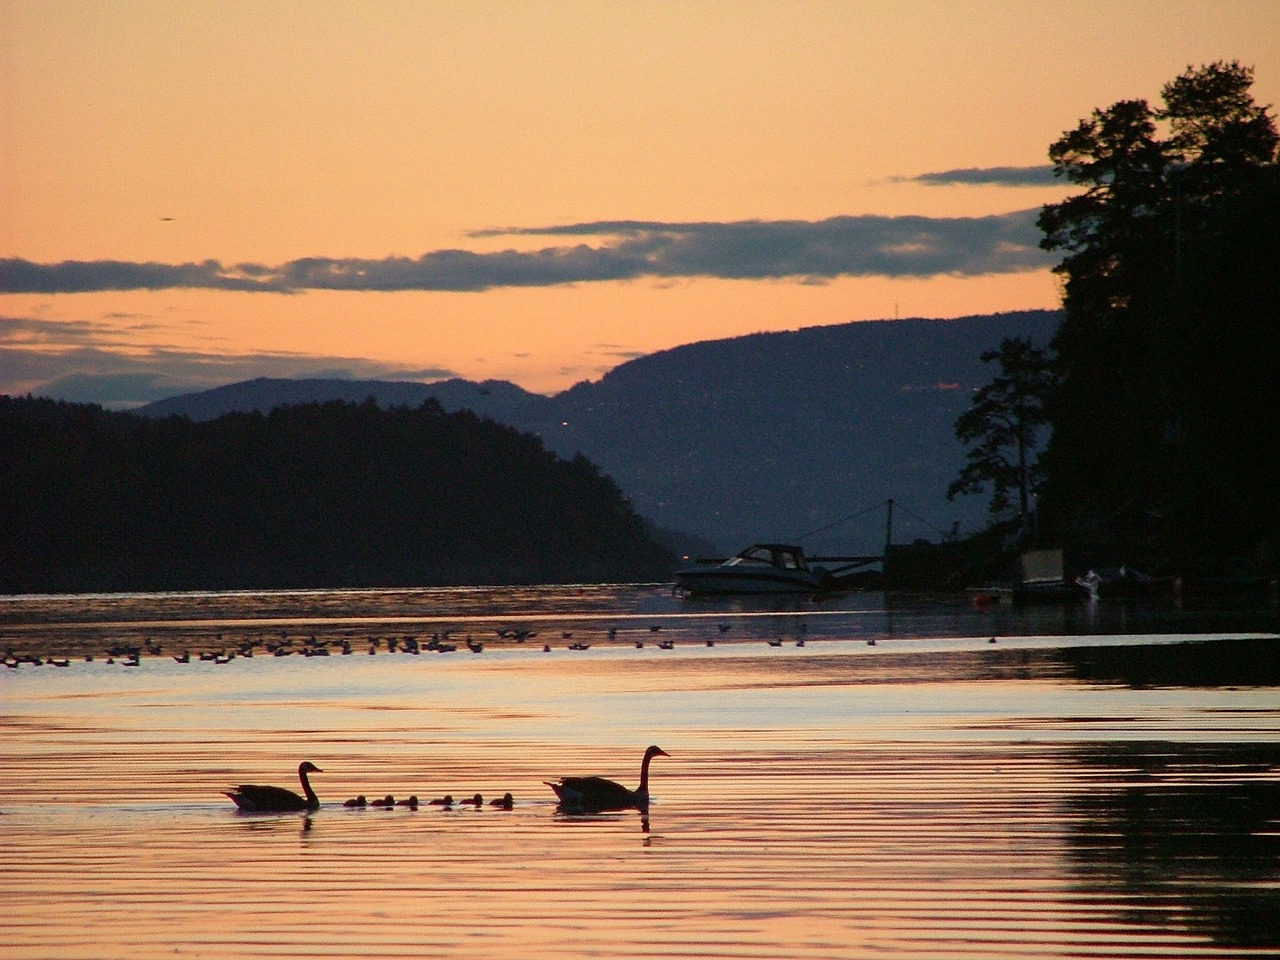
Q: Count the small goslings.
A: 6